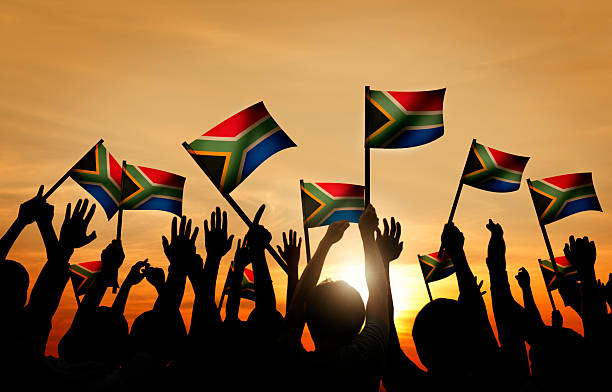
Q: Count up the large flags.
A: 7